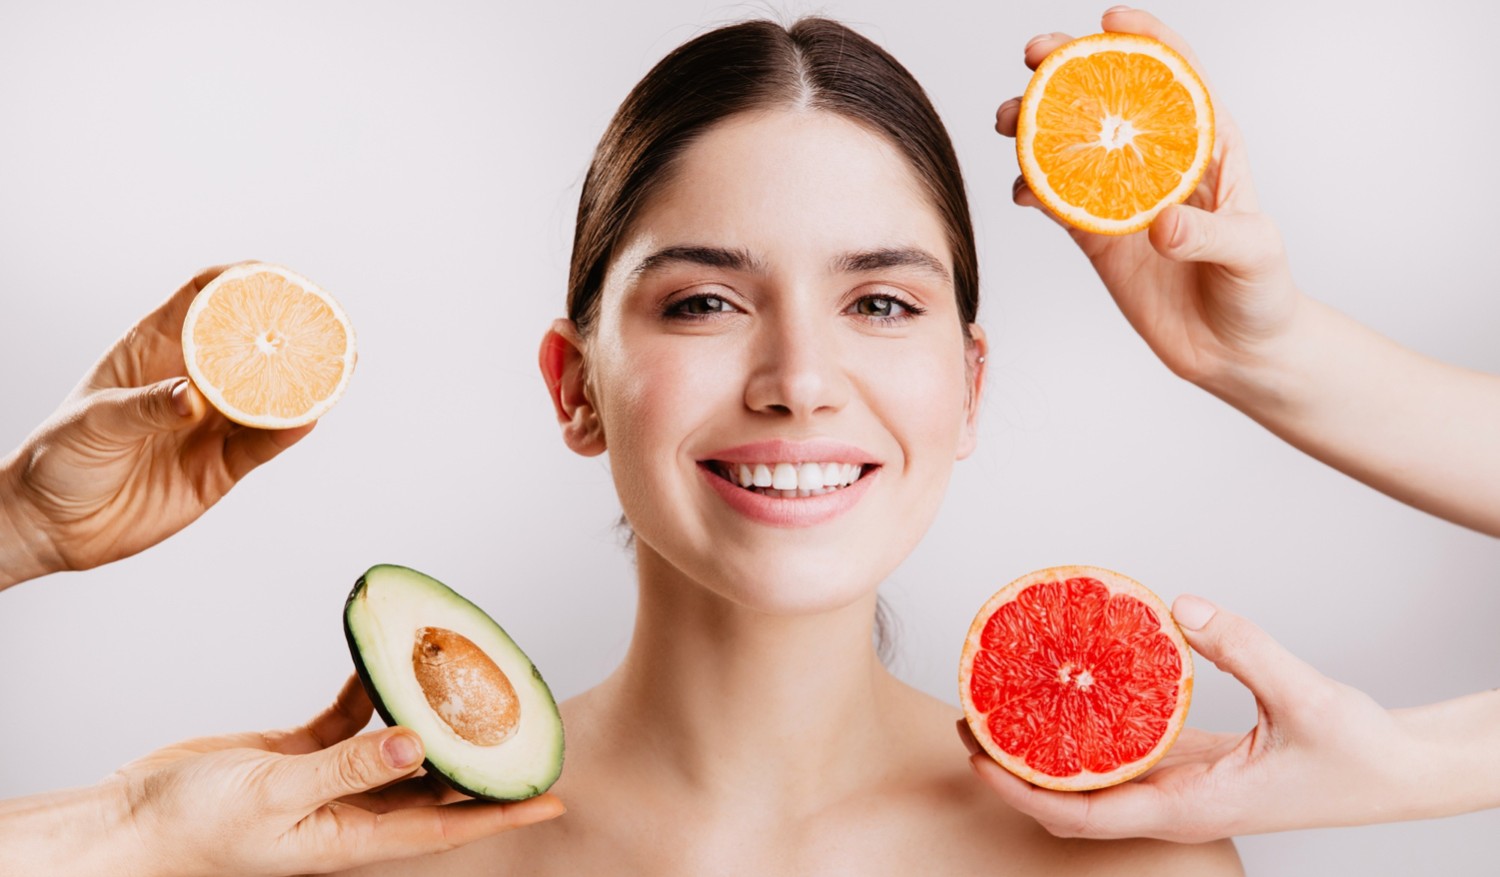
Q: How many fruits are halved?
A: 4